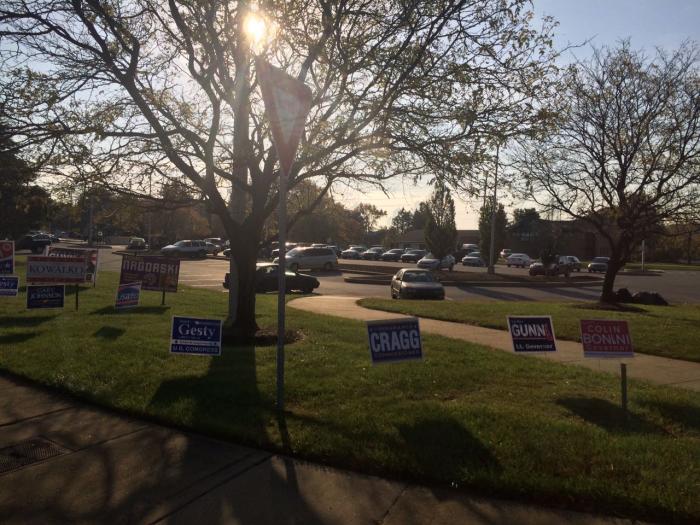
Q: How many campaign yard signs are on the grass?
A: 11